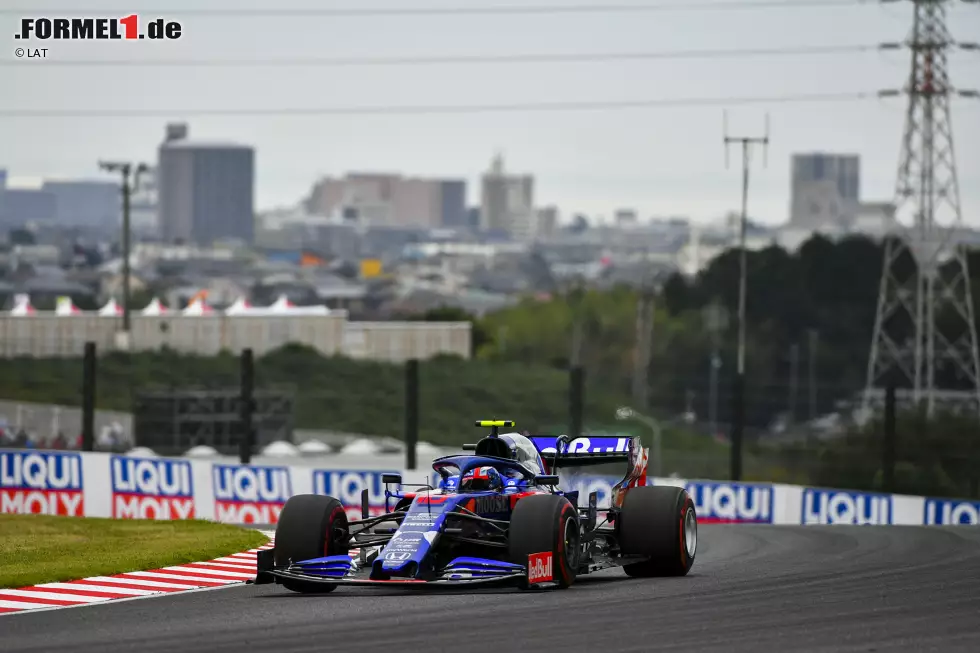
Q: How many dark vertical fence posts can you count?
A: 6